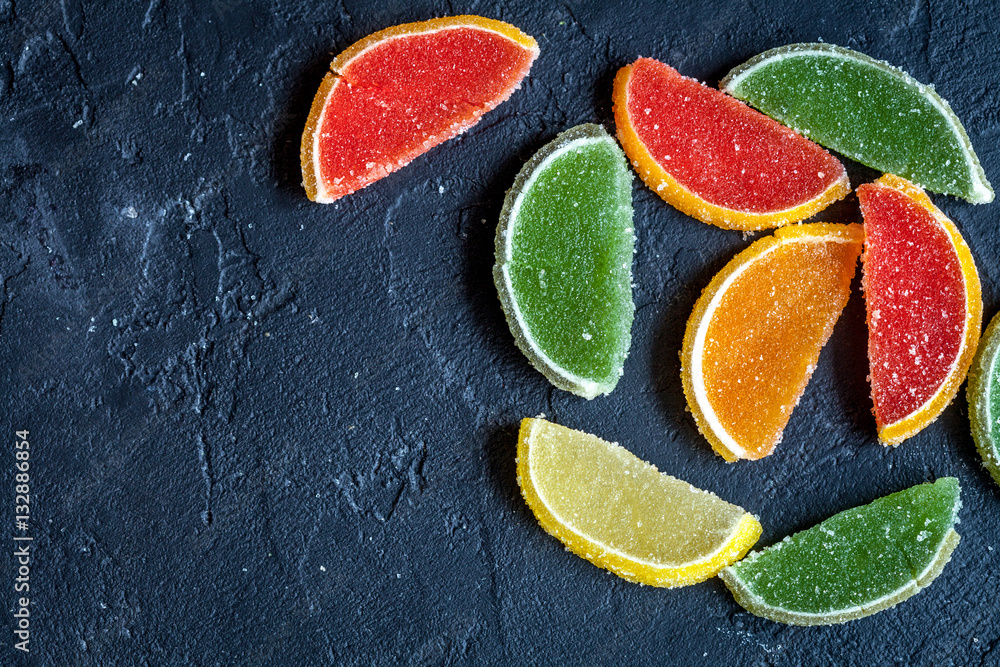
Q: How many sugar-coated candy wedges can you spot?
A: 9